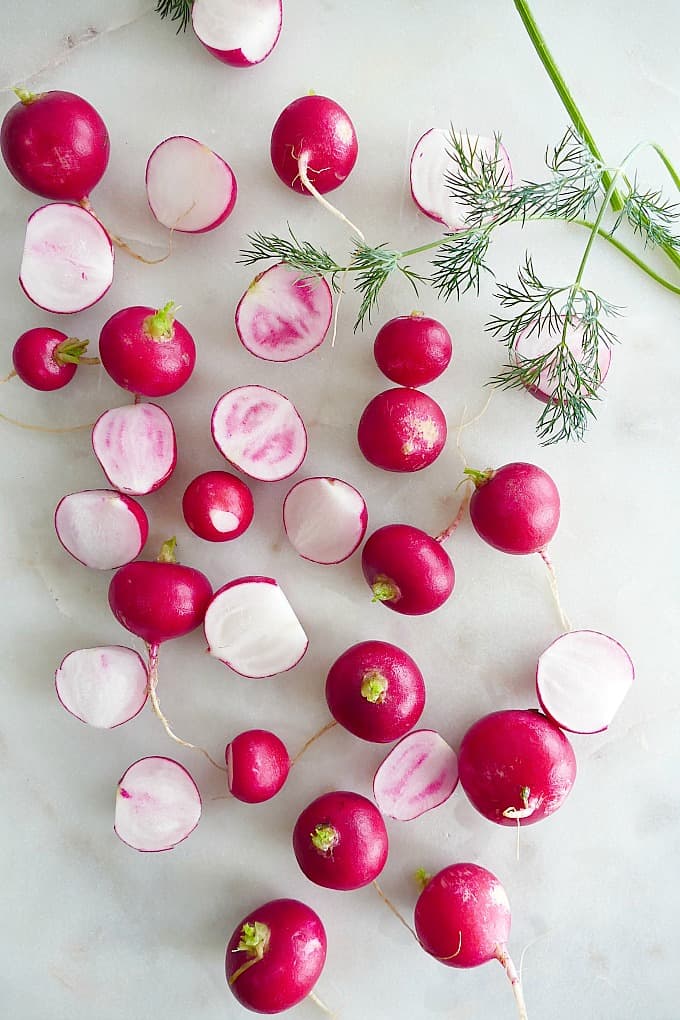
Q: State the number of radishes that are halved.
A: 15